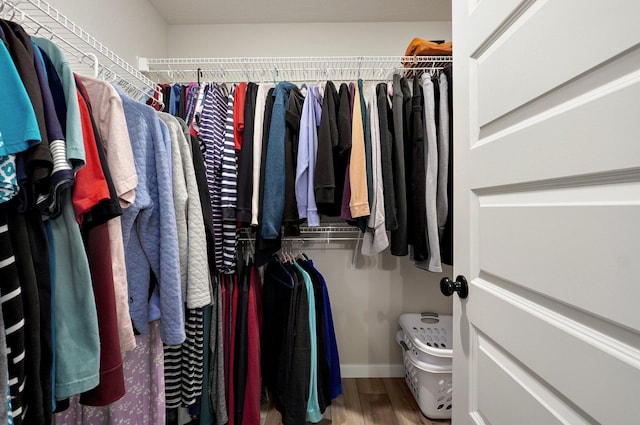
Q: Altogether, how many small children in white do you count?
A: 0